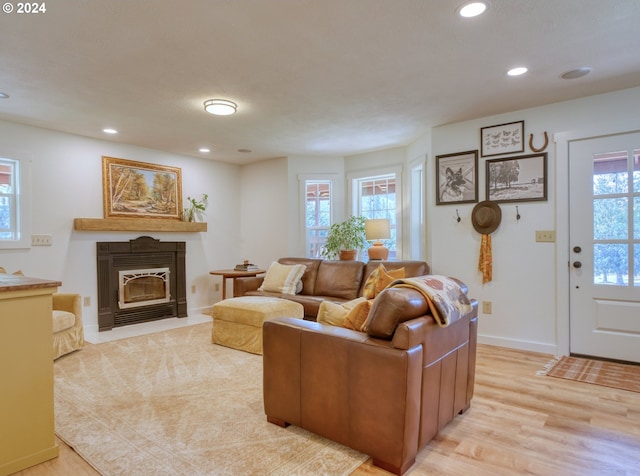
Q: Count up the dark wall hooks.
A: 2